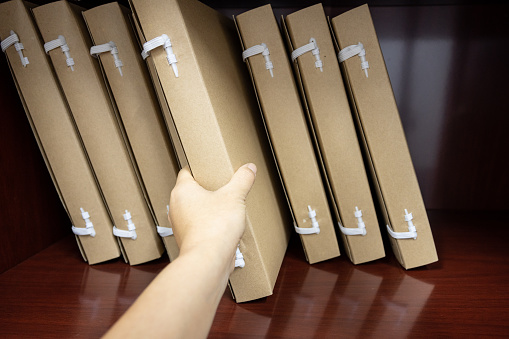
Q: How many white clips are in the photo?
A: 14